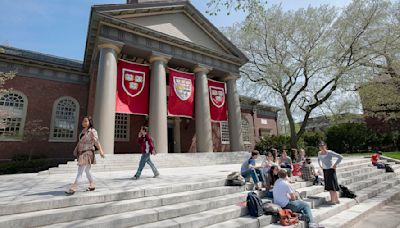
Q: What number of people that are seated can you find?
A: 10